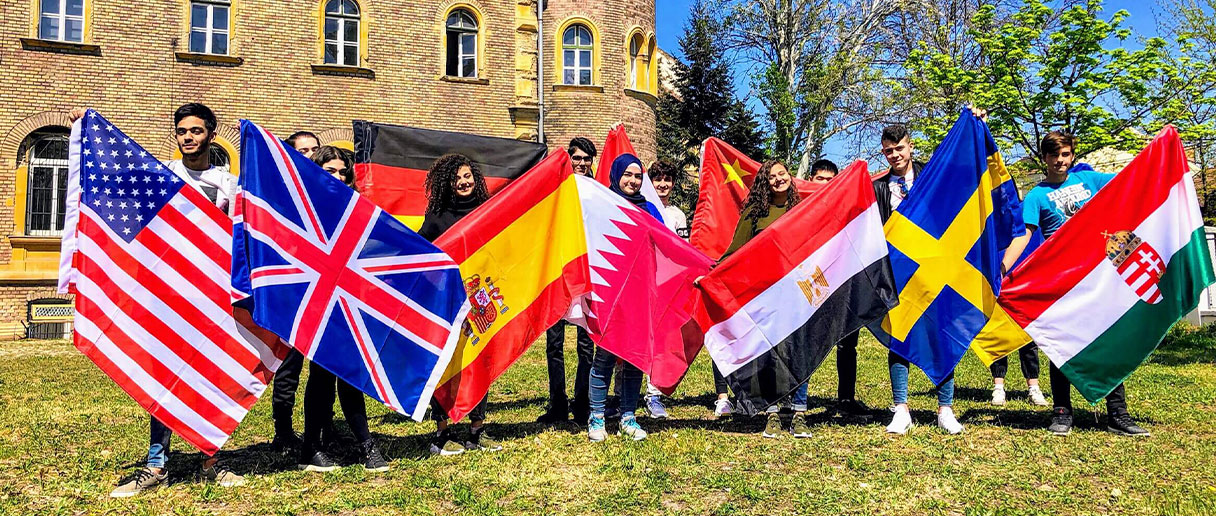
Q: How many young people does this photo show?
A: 11